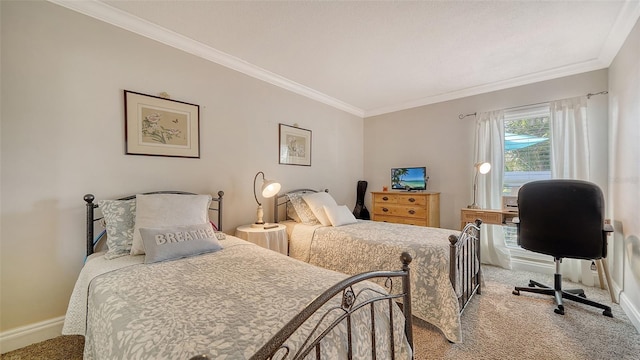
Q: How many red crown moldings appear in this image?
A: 0